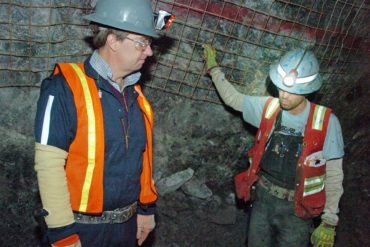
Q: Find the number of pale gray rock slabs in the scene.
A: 2